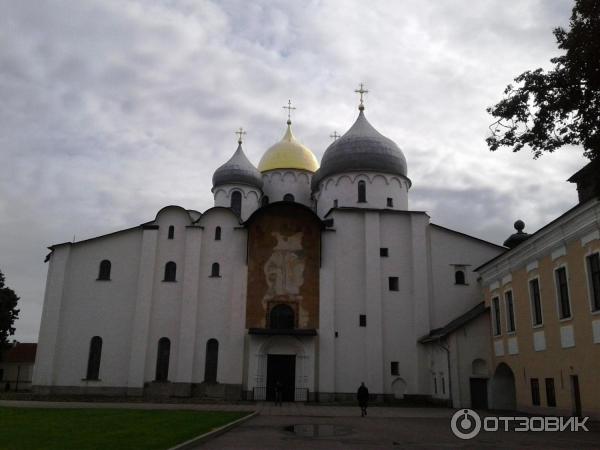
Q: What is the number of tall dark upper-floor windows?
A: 5